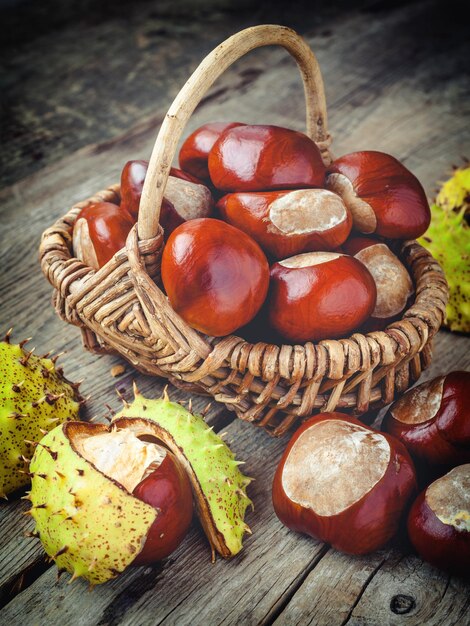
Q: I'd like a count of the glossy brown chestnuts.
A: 13